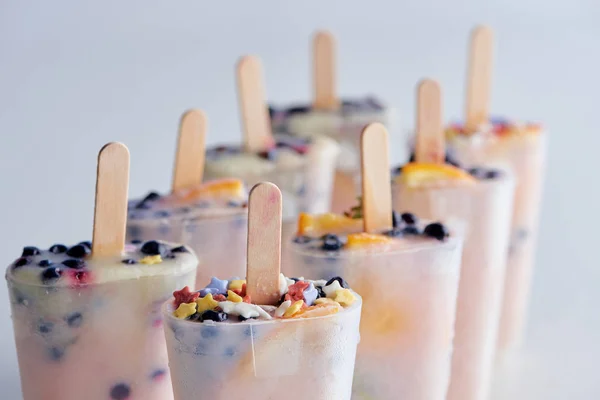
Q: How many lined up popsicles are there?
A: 8